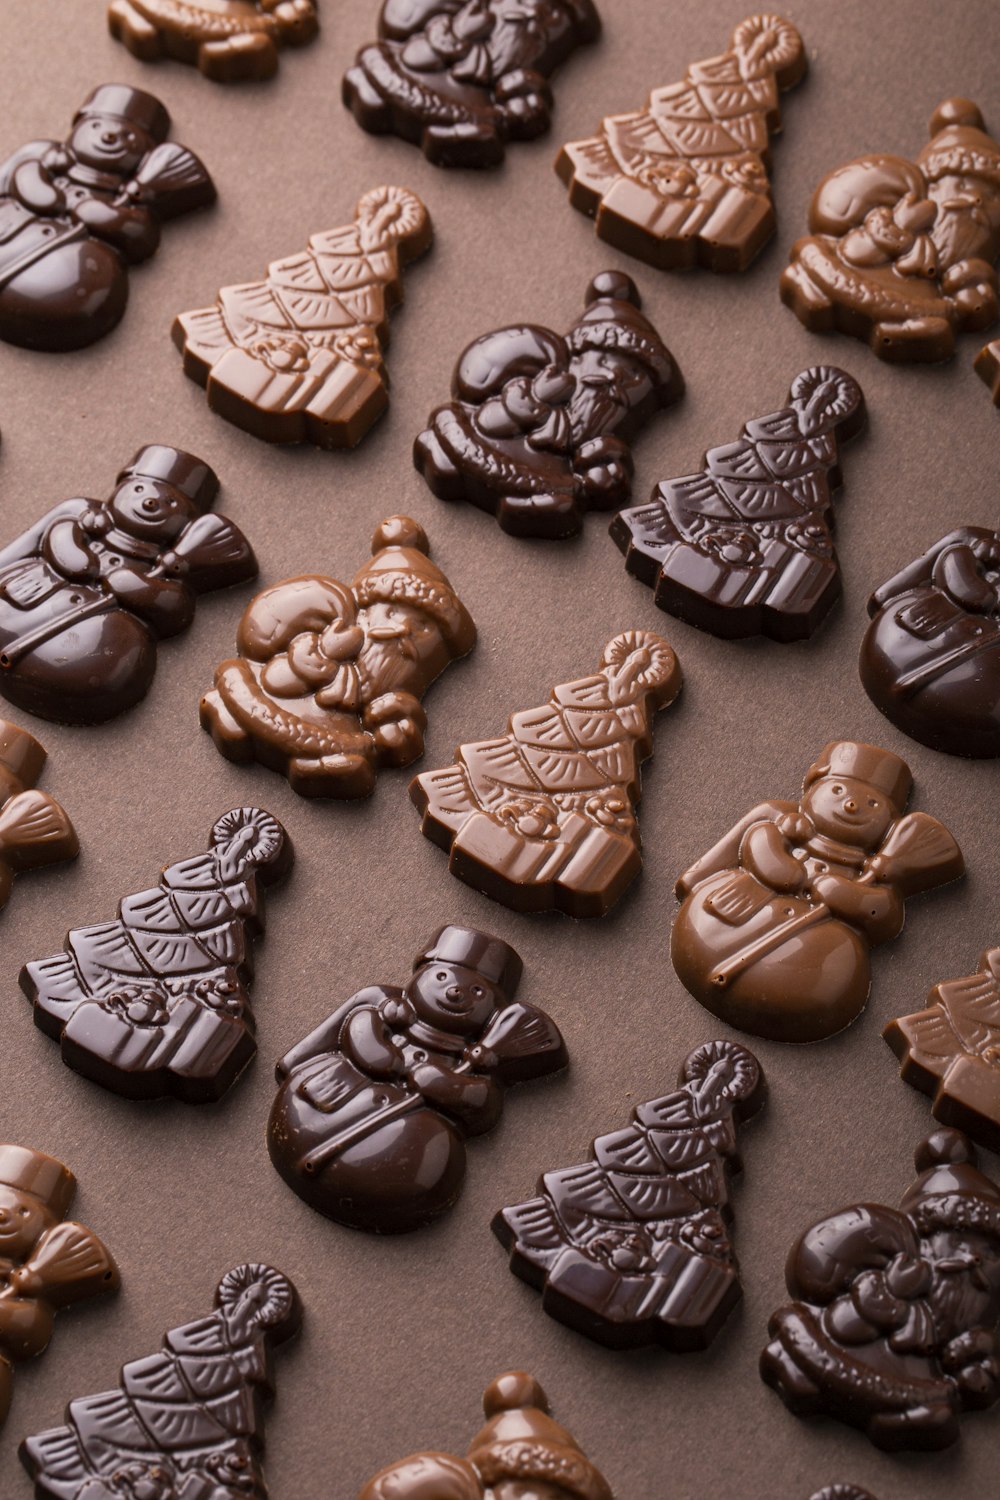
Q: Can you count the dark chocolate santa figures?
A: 3